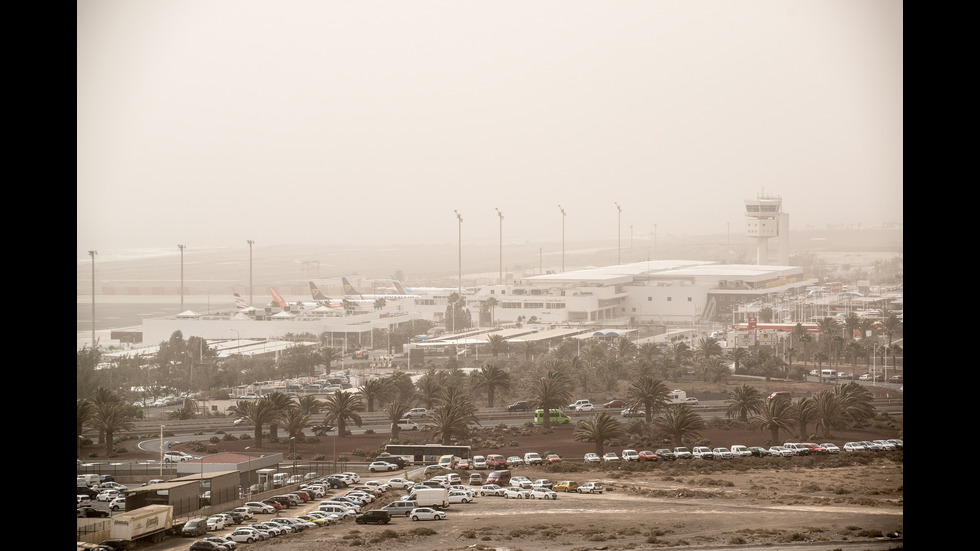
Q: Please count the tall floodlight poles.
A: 7